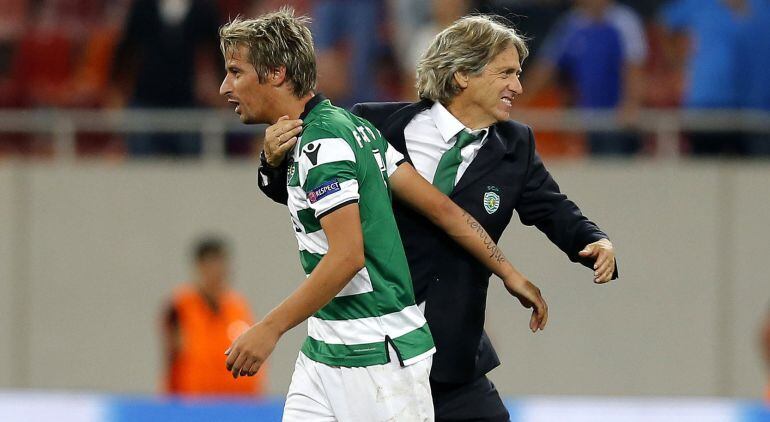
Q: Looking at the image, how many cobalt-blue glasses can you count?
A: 0